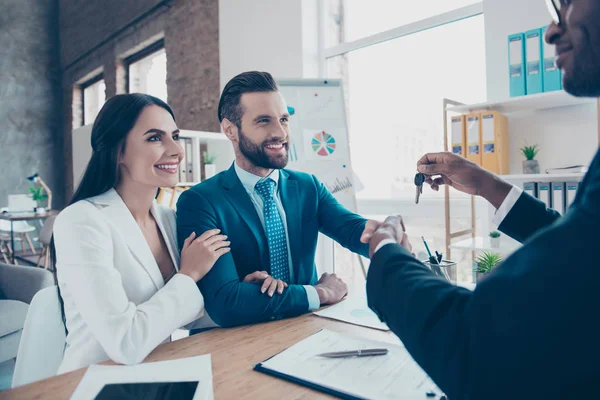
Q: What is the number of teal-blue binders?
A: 3